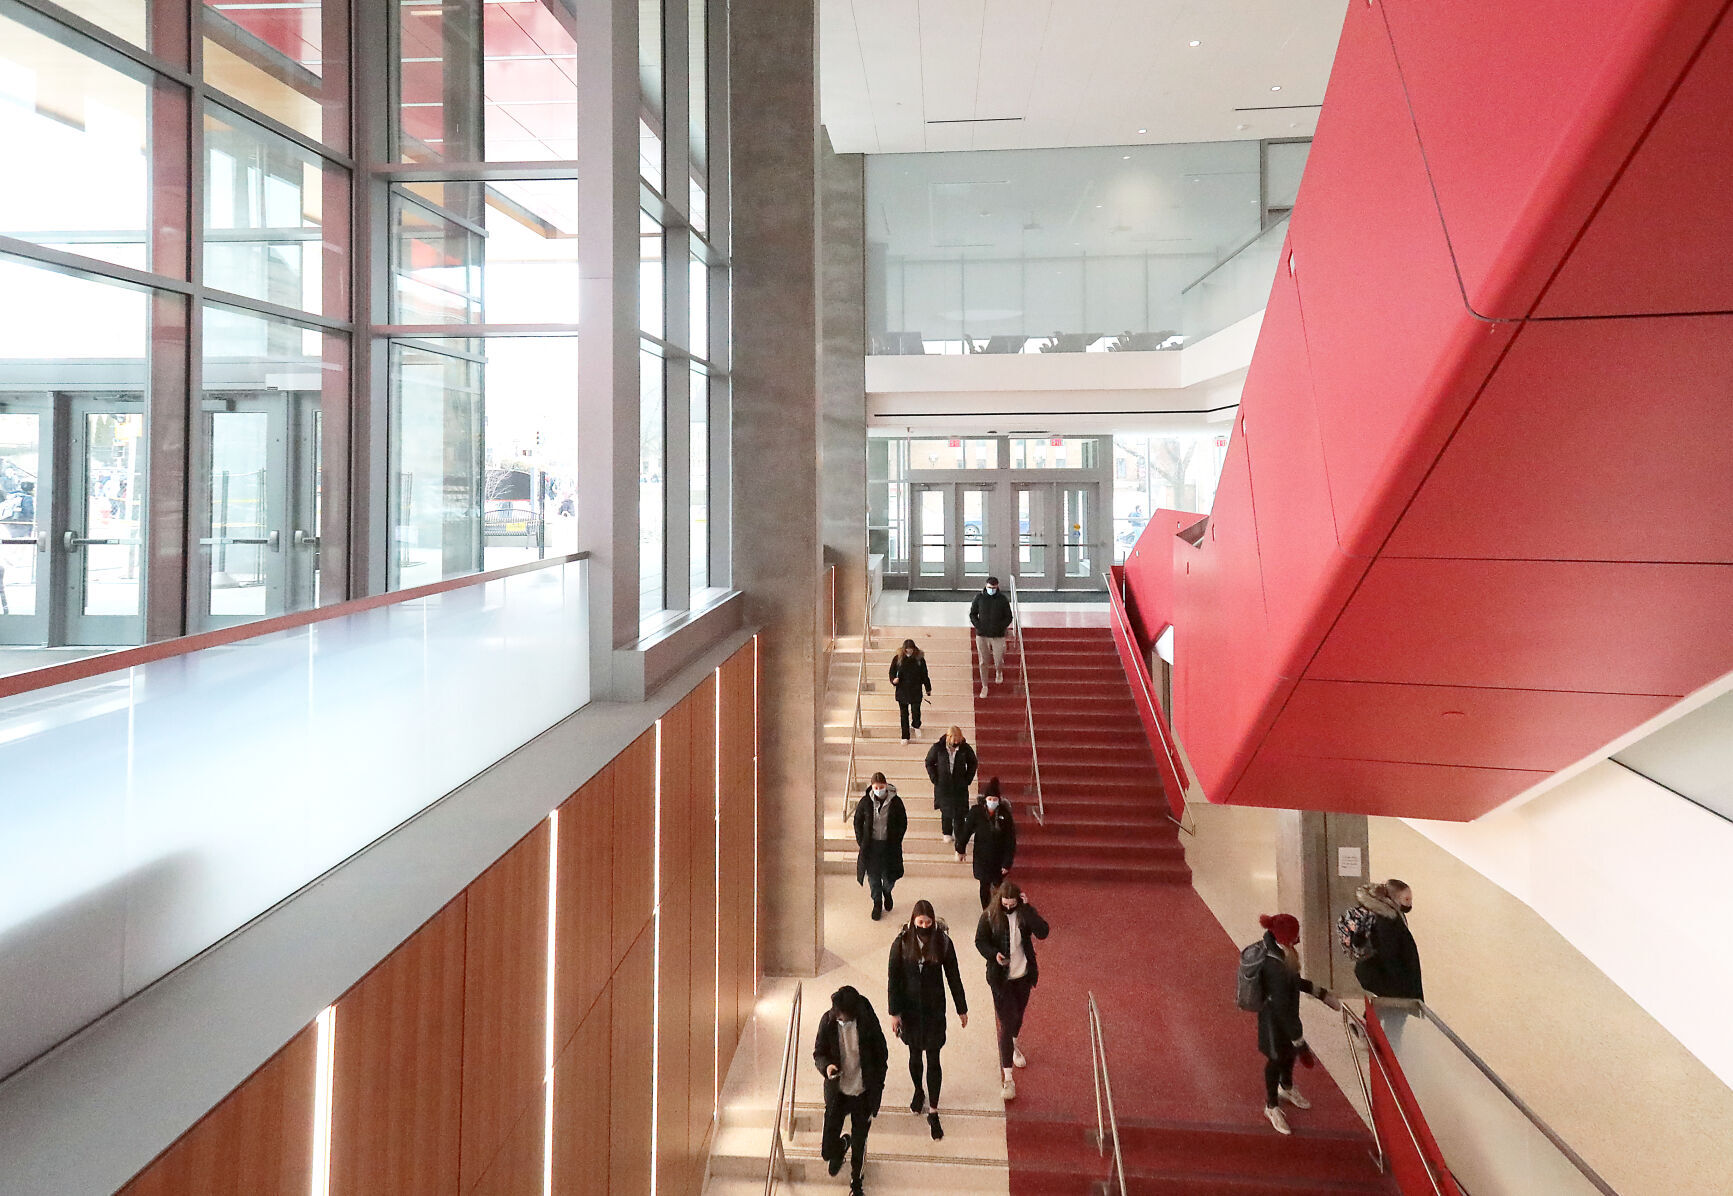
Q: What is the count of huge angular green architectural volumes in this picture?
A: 0